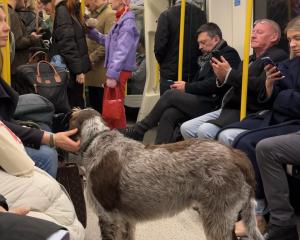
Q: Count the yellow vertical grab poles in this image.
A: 4